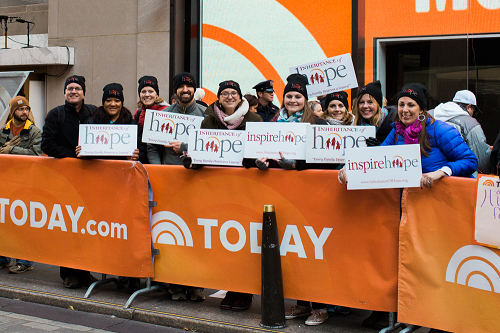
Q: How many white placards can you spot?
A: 7